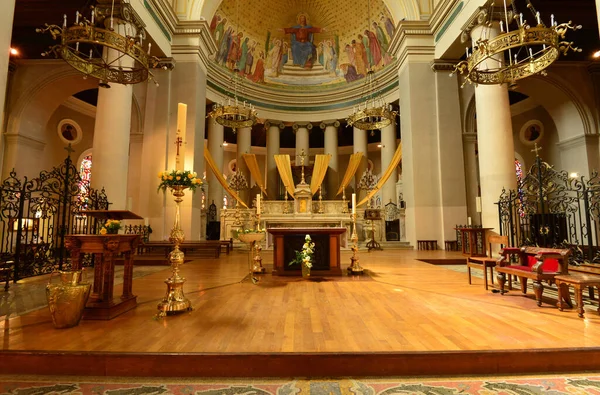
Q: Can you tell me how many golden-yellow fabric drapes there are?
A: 6